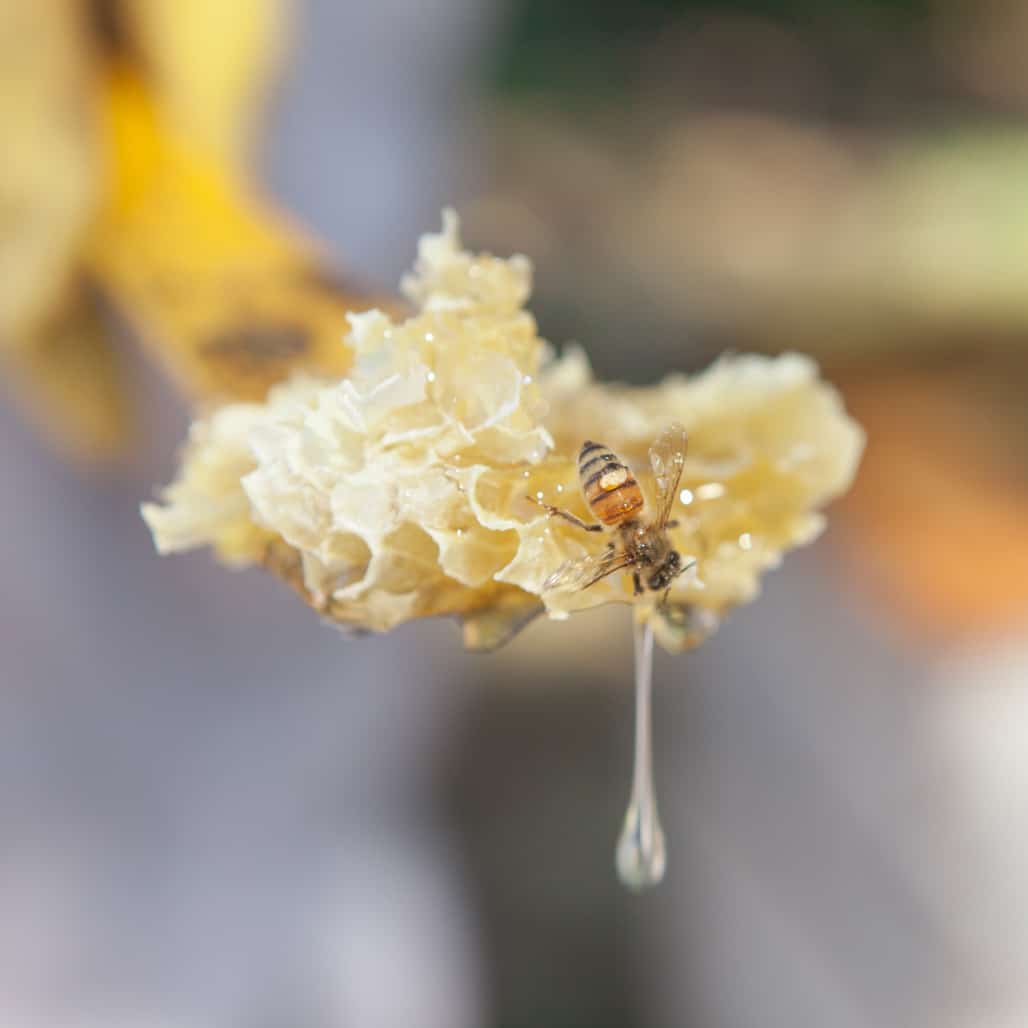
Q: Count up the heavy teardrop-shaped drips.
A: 1